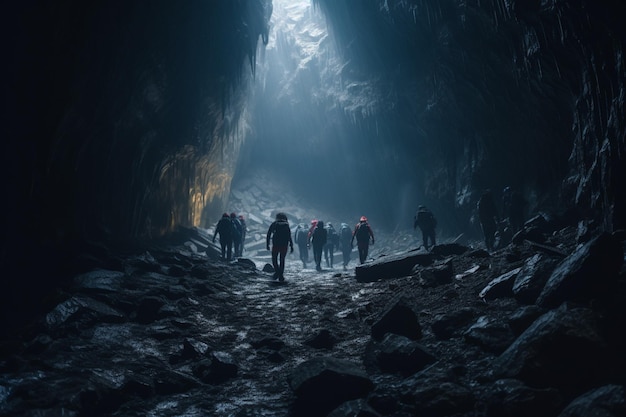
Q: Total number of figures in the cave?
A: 12